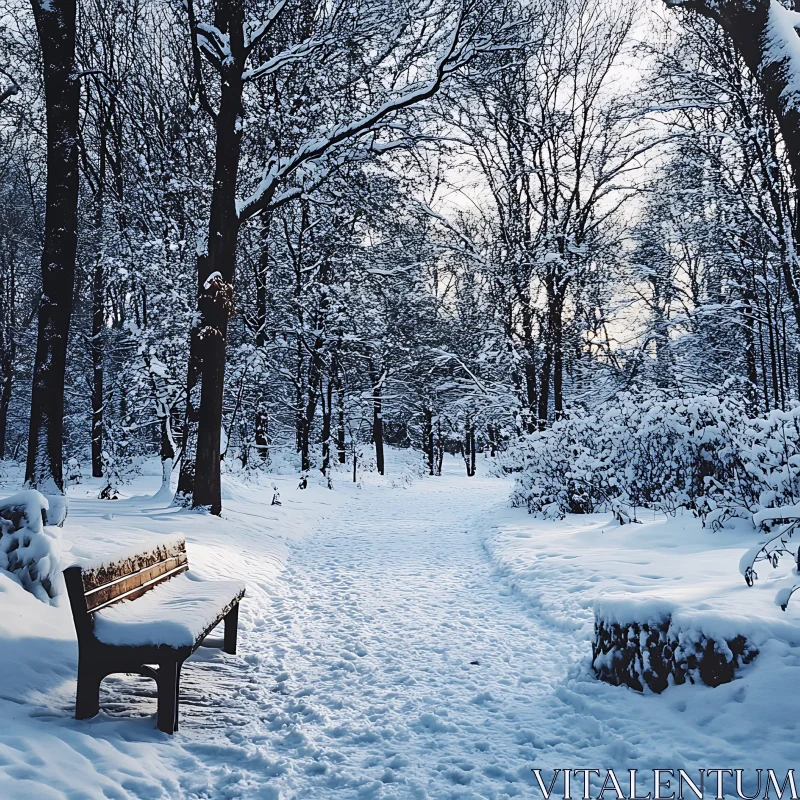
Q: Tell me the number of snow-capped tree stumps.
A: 1